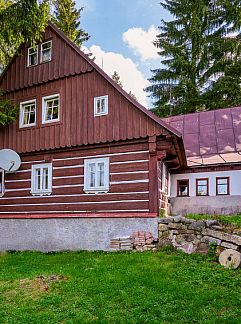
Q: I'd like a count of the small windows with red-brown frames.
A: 3